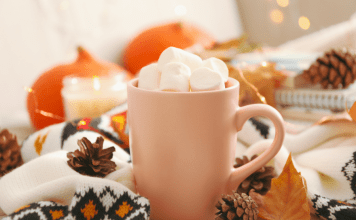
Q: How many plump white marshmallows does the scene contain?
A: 5